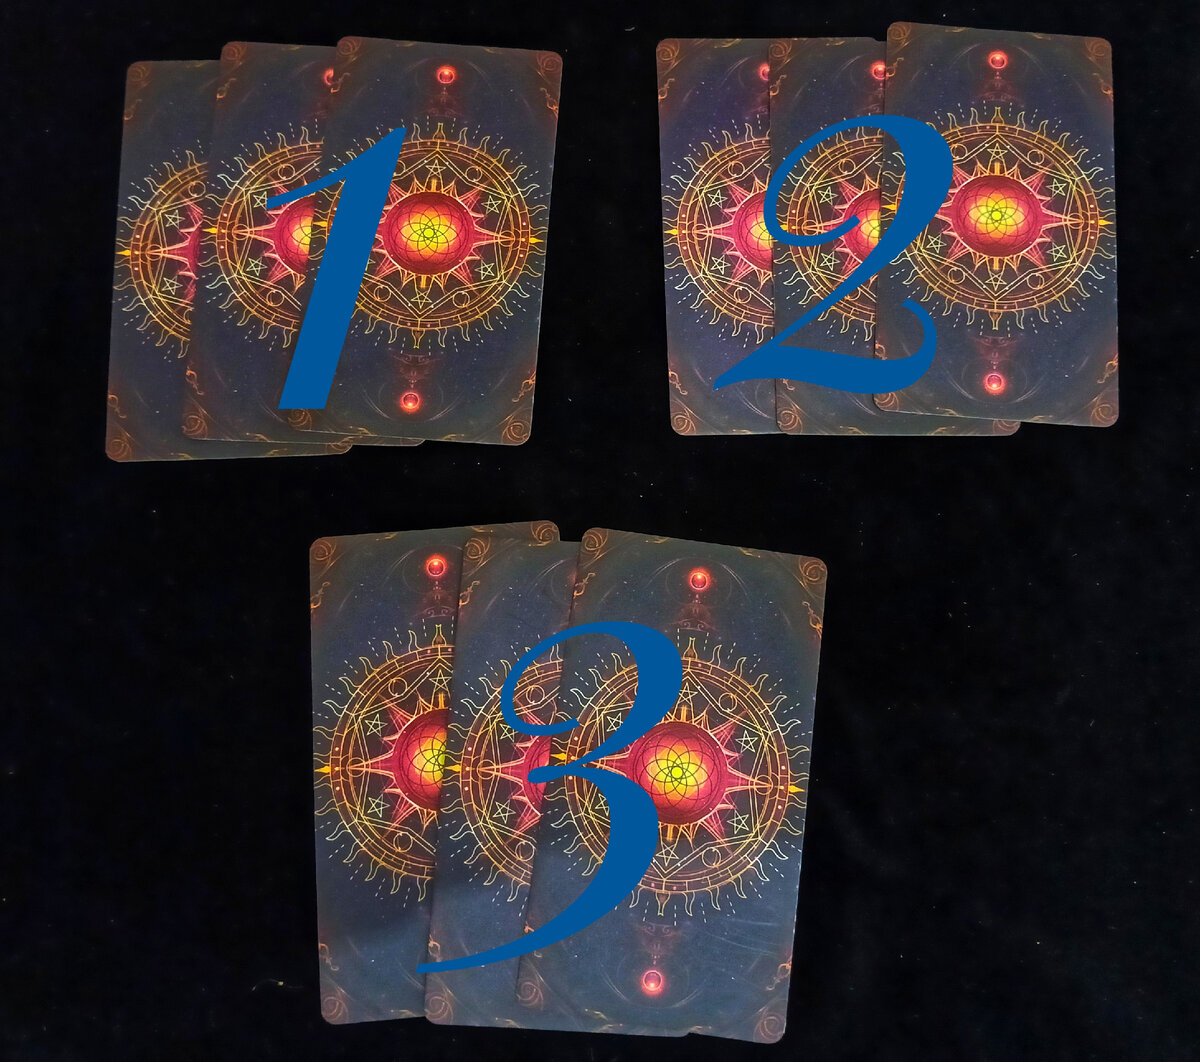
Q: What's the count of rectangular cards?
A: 9